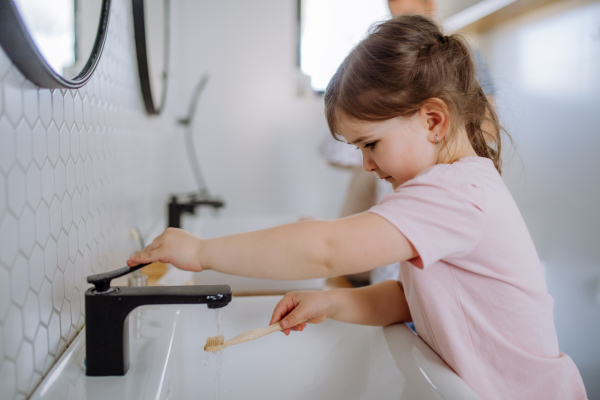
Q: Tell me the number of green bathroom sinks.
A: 0